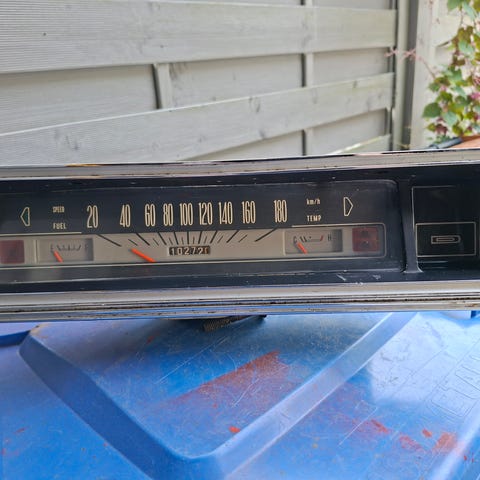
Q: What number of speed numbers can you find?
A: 9